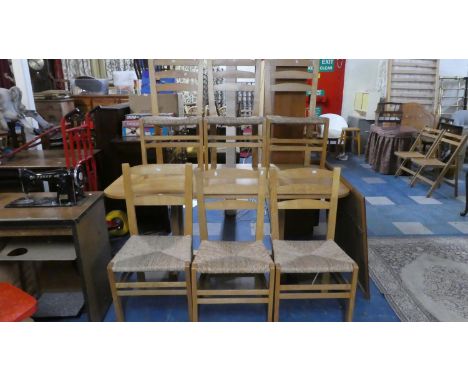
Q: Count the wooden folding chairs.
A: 2